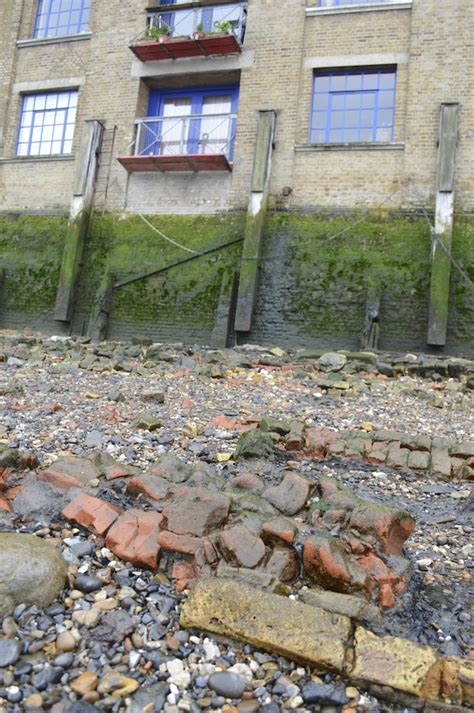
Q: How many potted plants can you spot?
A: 4